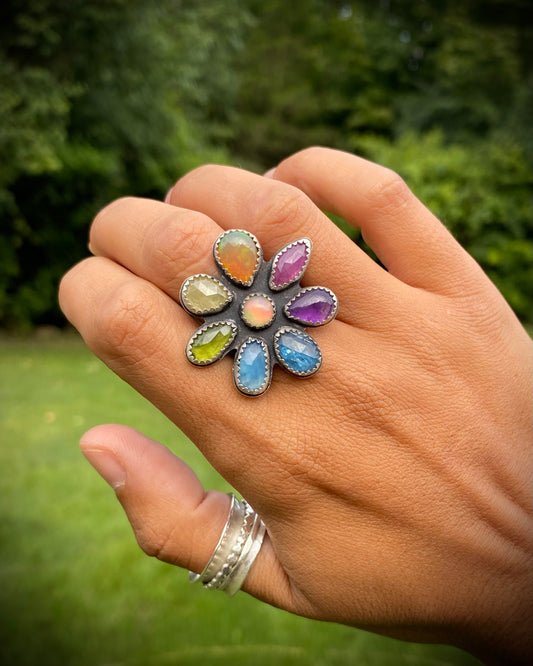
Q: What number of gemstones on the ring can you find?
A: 8